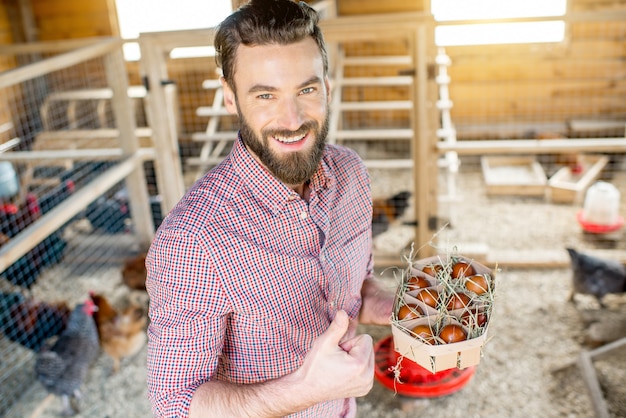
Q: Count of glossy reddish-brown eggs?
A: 10